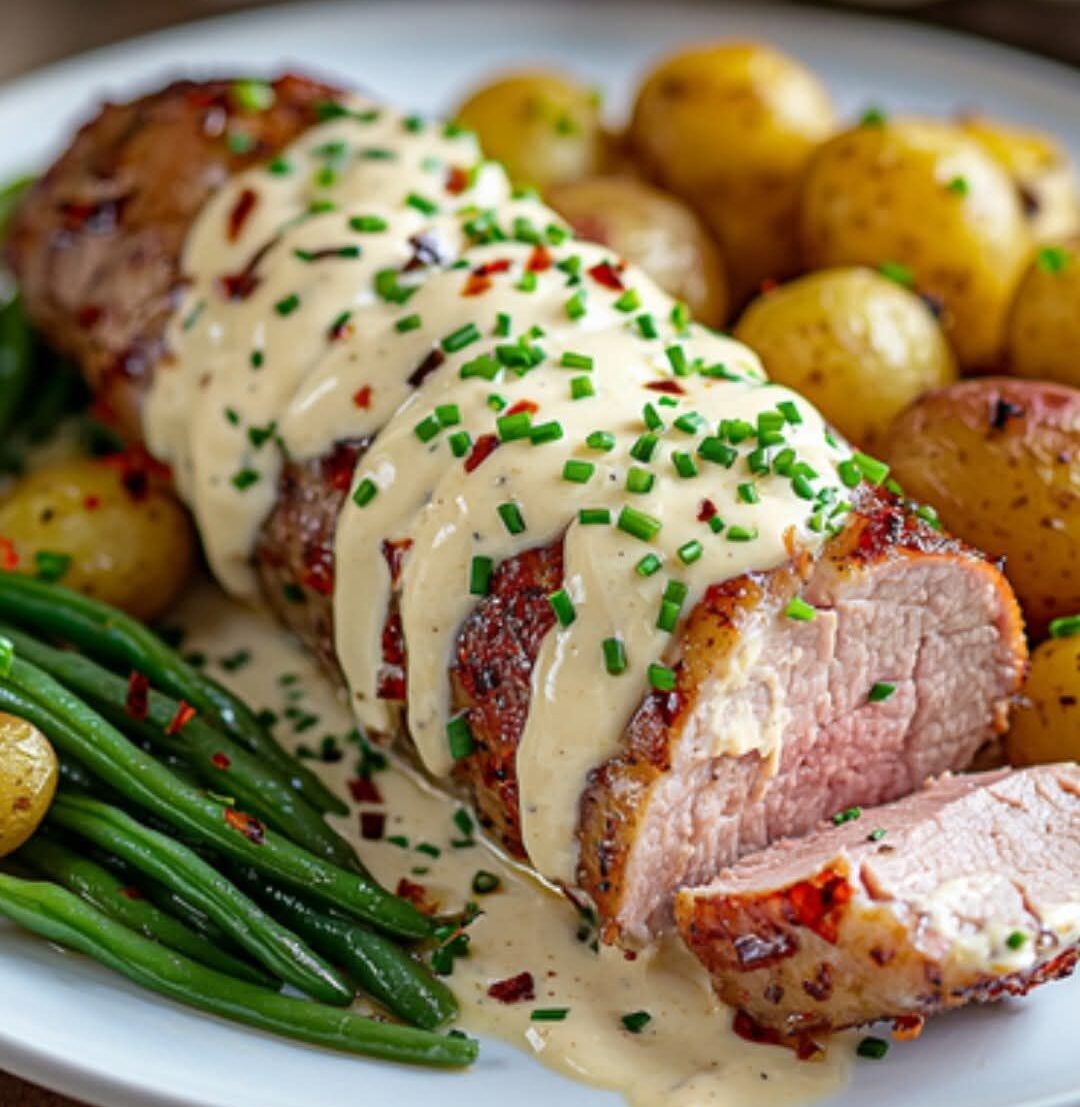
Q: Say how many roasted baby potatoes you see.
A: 11